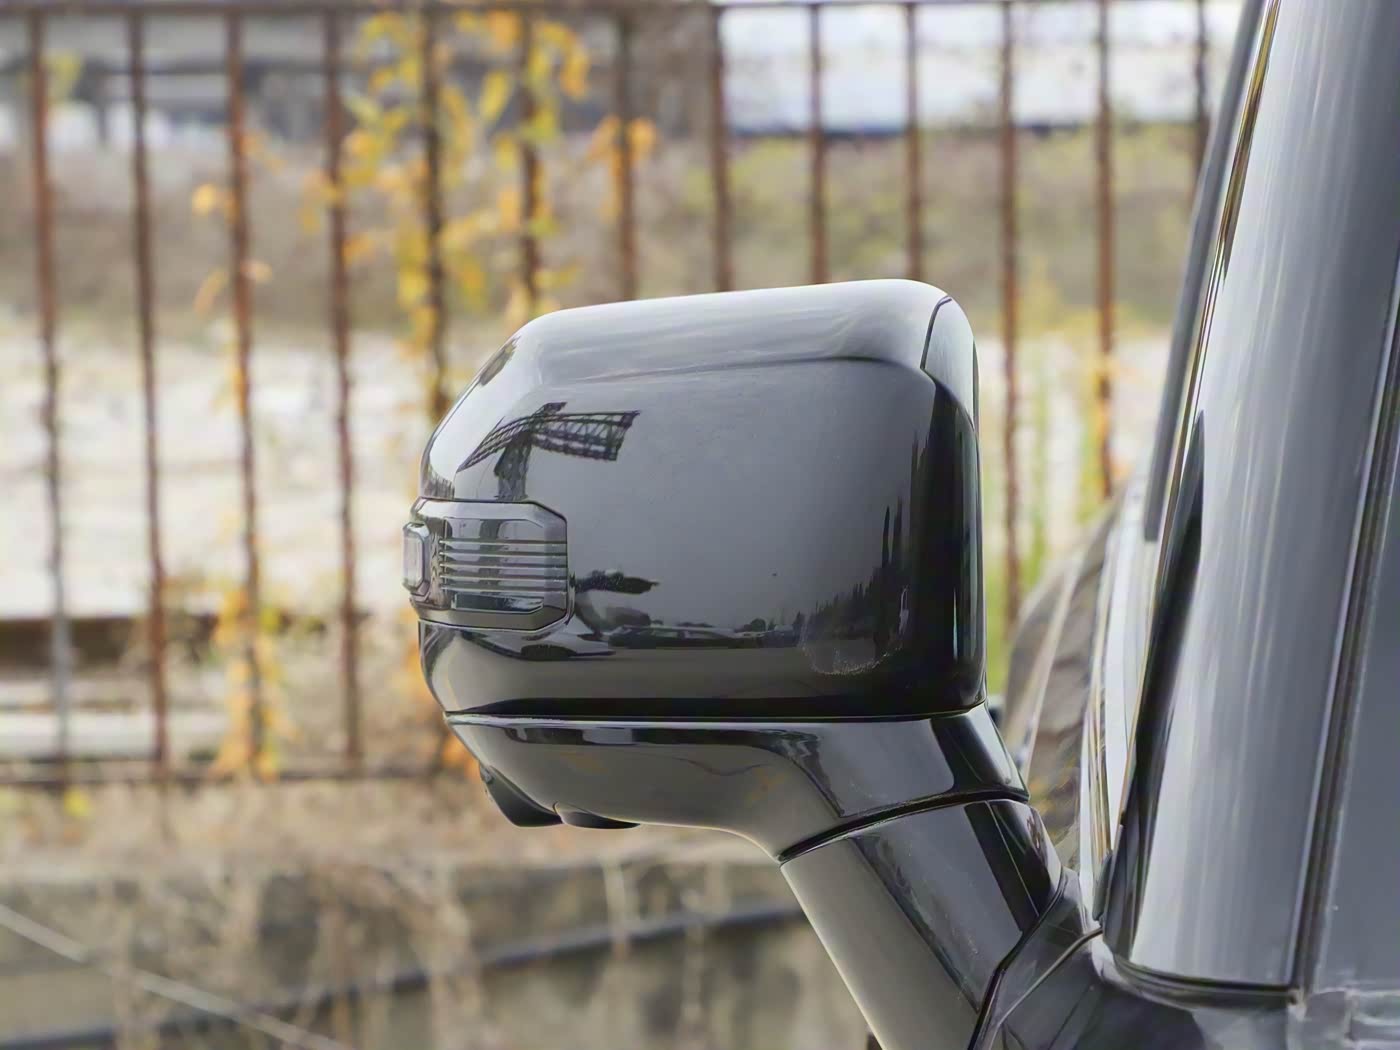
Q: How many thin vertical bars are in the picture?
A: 13